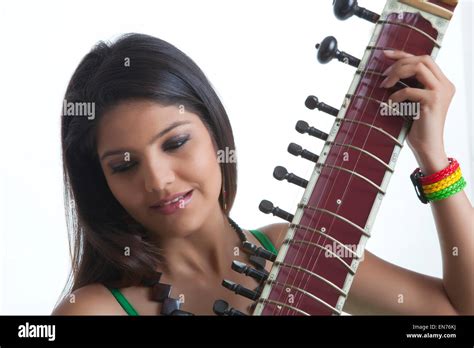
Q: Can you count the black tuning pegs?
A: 11